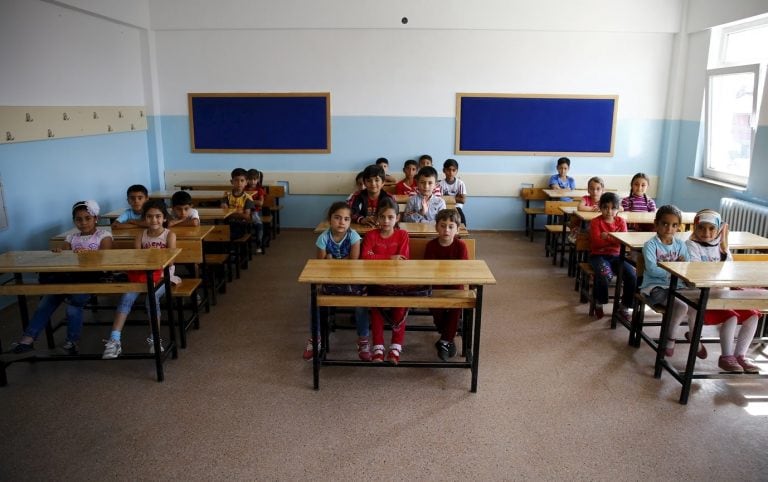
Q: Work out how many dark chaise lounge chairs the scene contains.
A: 0